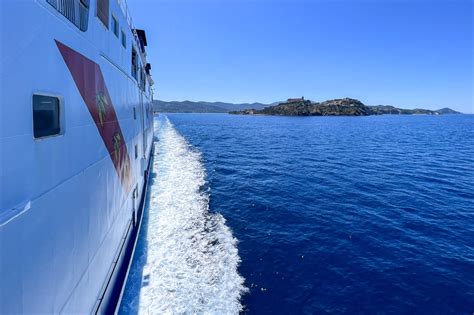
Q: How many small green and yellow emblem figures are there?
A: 3